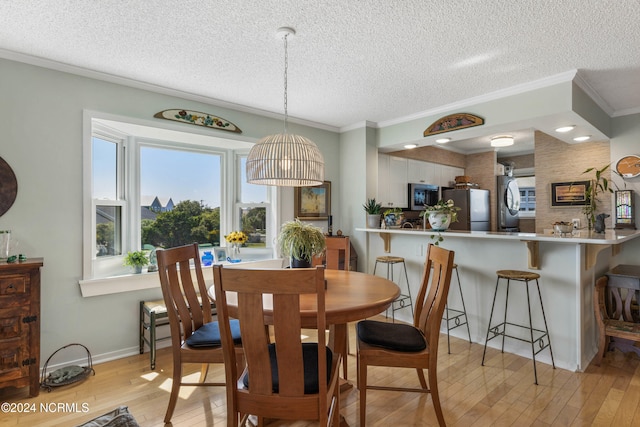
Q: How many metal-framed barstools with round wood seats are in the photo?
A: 3